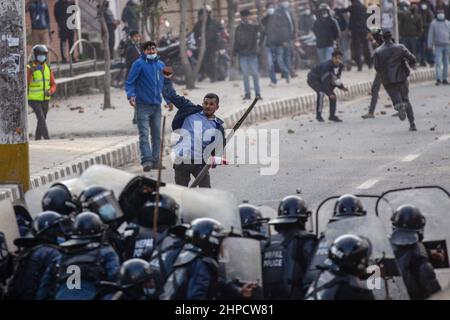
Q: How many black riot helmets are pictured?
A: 12